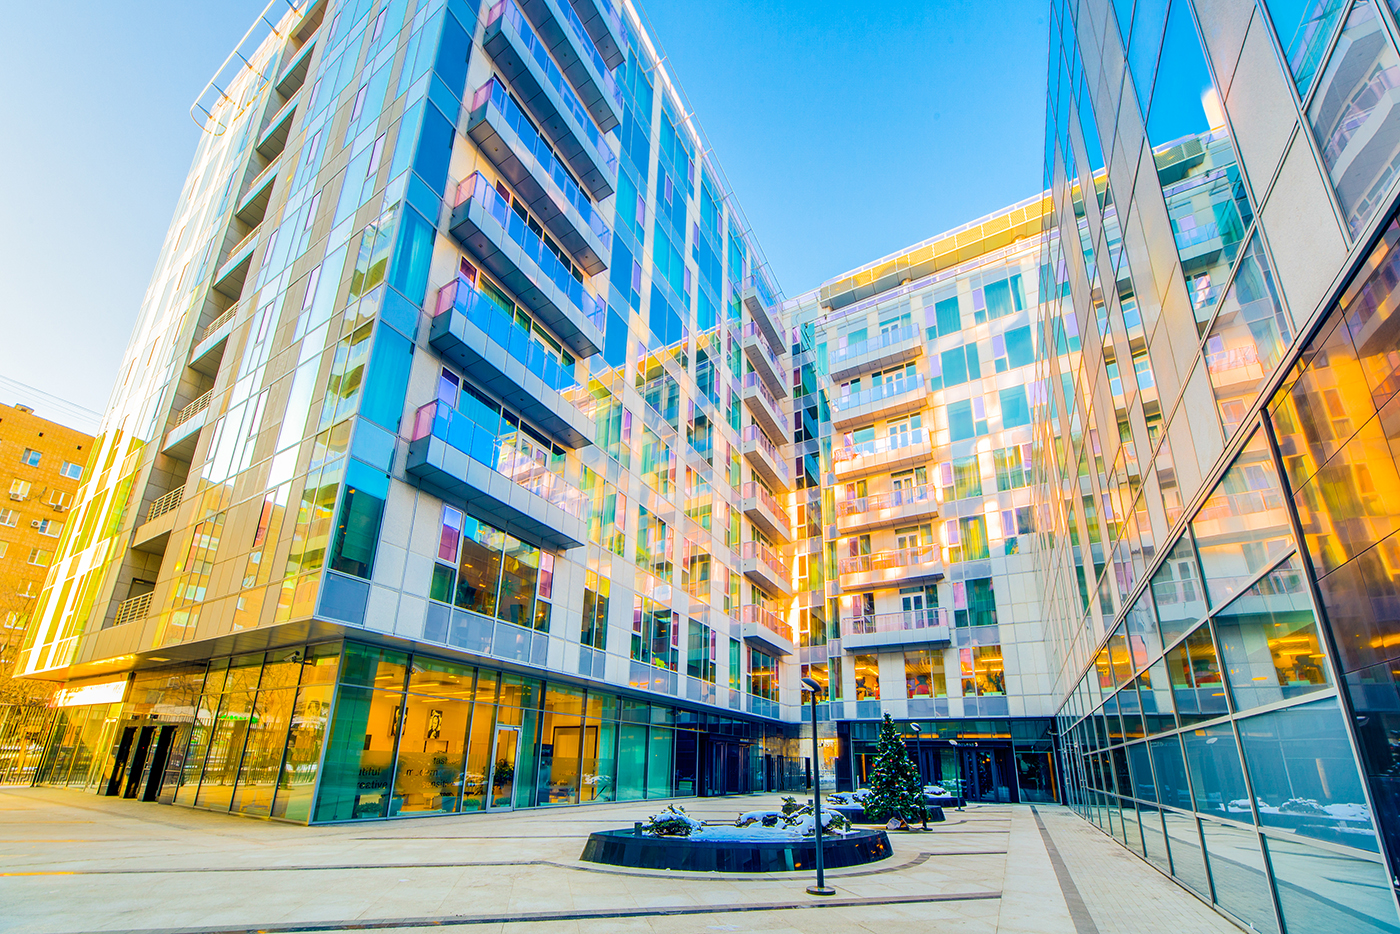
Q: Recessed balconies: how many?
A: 8